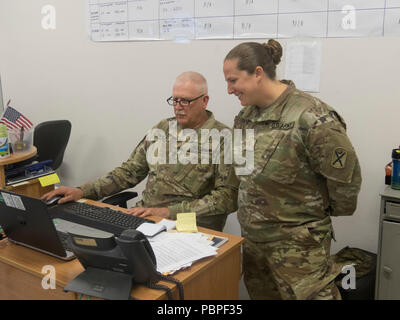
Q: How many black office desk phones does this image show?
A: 1